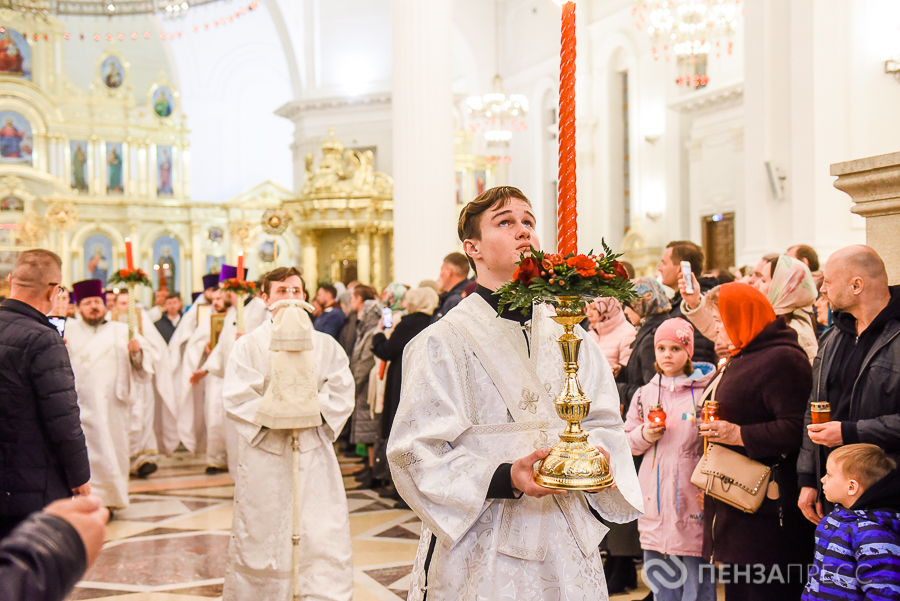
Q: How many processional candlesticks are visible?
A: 3